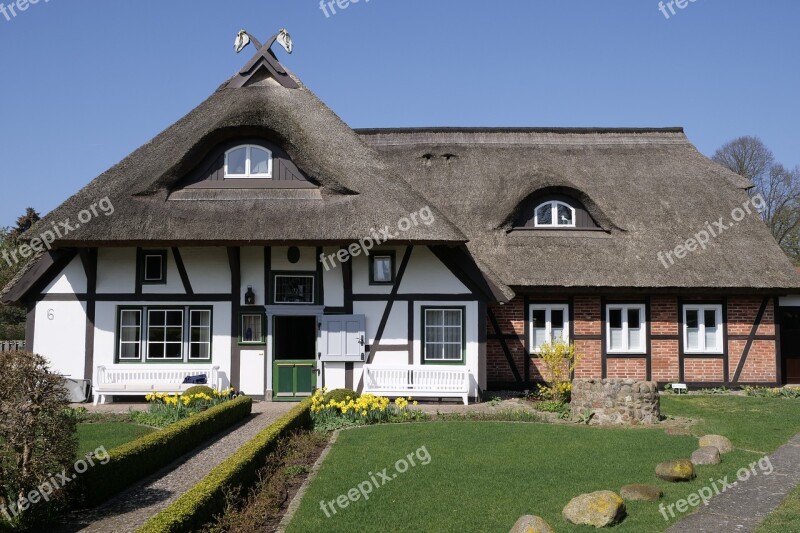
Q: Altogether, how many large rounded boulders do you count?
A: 6